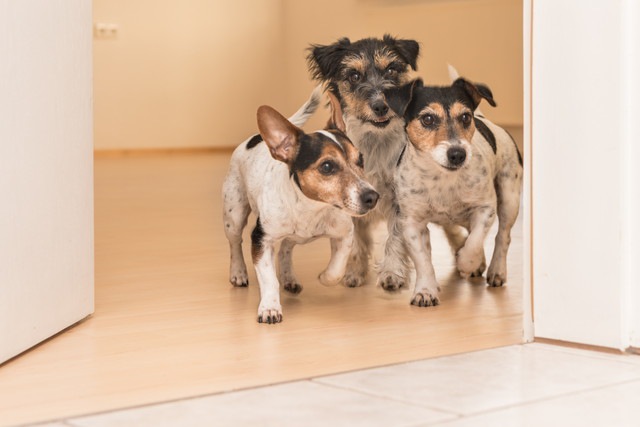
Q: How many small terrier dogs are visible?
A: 3